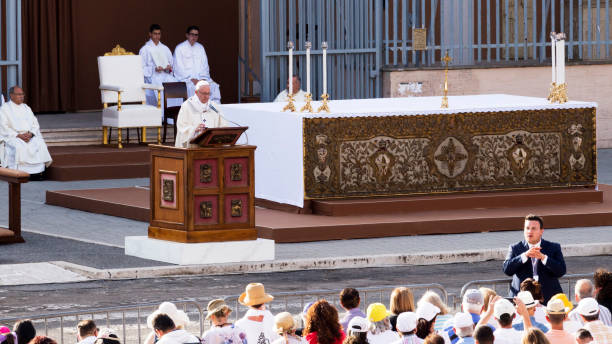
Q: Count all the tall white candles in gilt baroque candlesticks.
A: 6